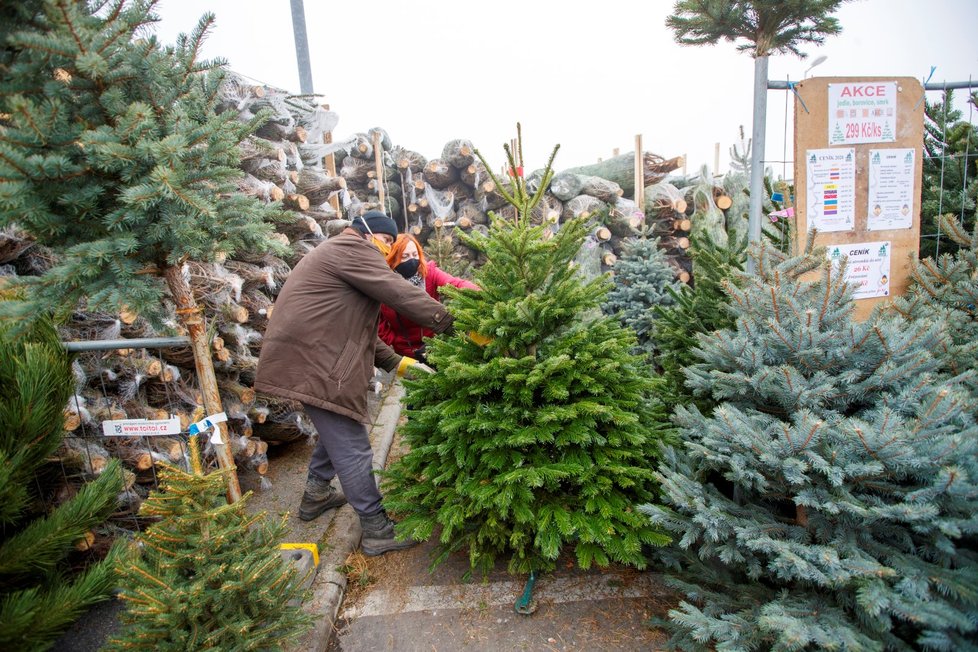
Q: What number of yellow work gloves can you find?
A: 2